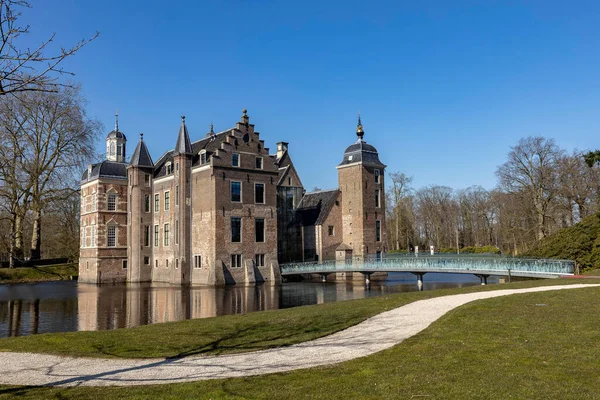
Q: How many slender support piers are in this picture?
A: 4